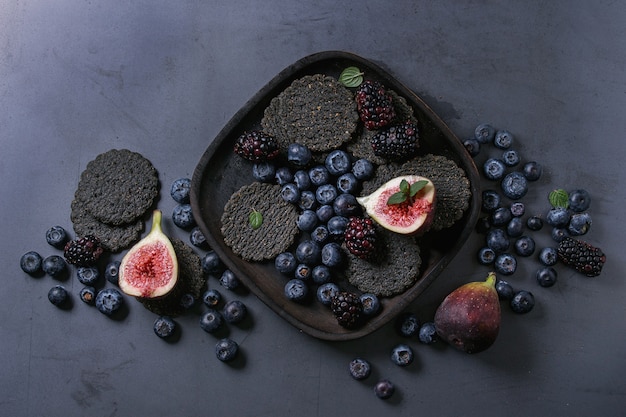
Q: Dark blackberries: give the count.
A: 7